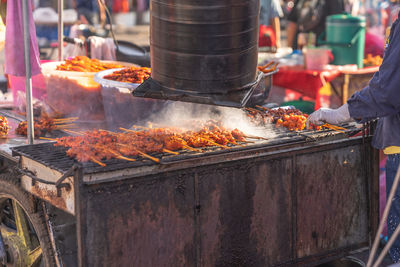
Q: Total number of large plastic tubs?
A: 2